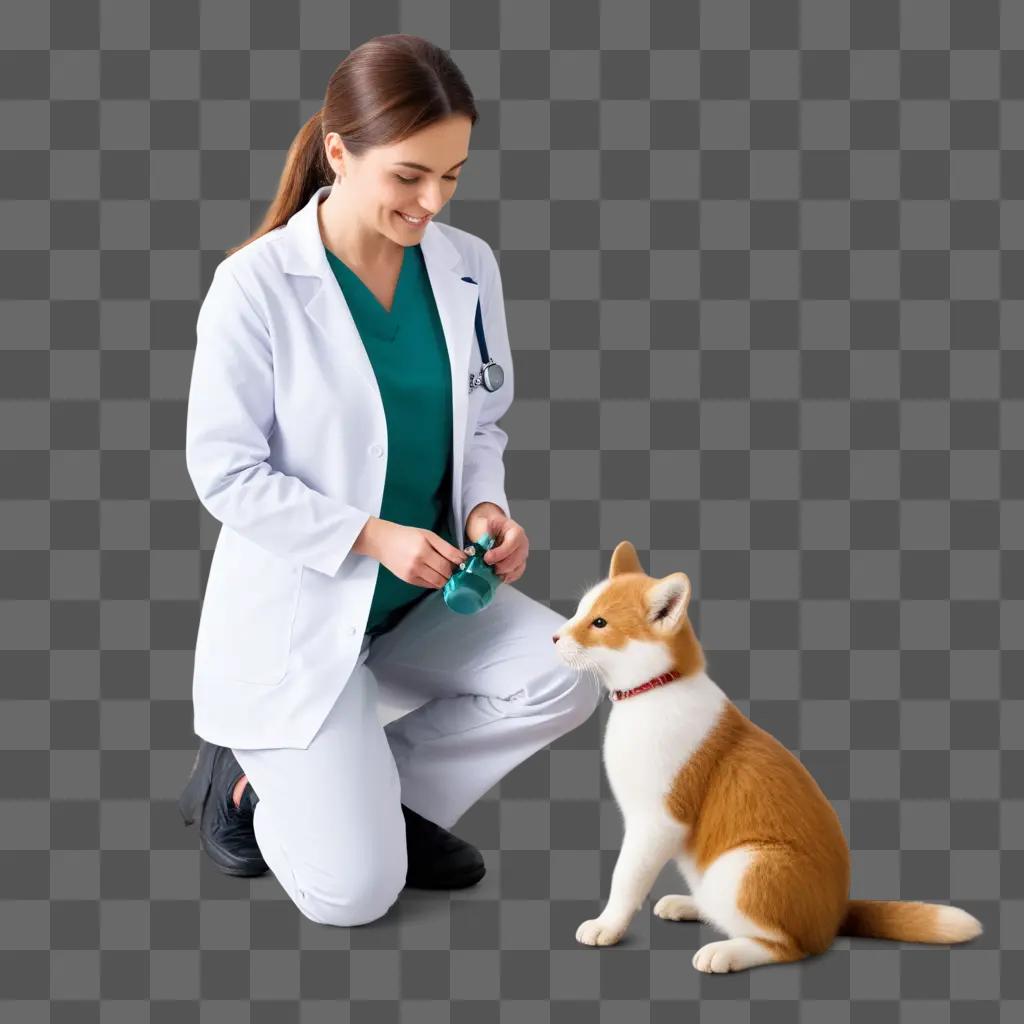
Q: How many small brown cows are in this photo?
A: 0